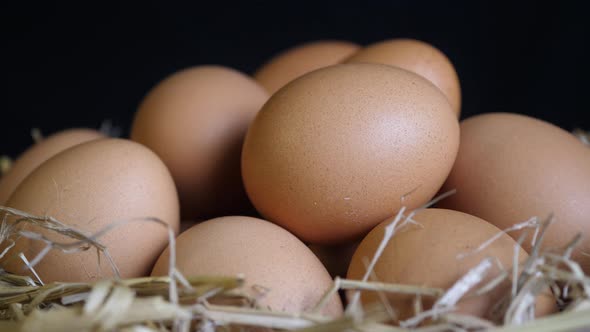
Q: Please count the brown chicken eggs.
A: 9